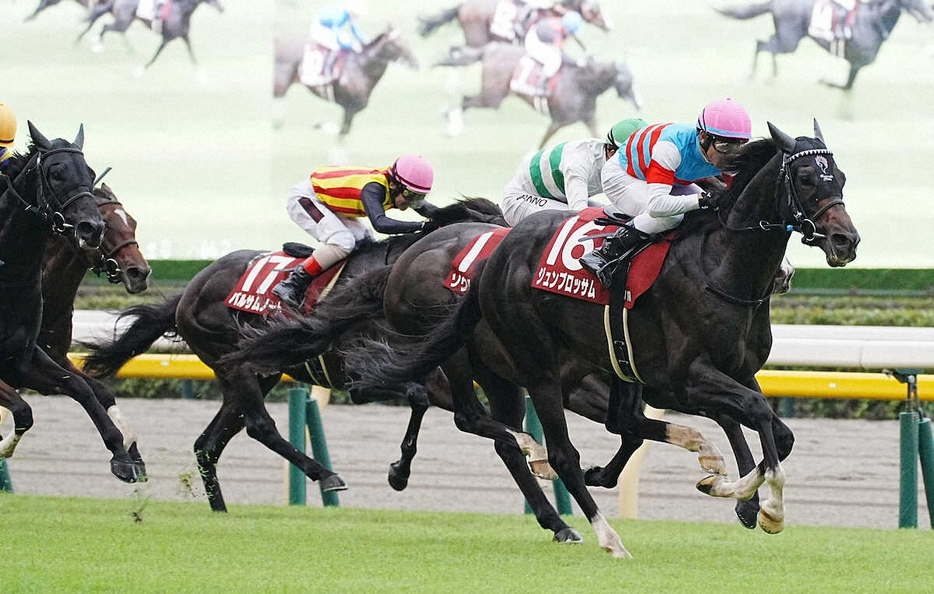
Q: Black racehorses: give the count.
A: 4